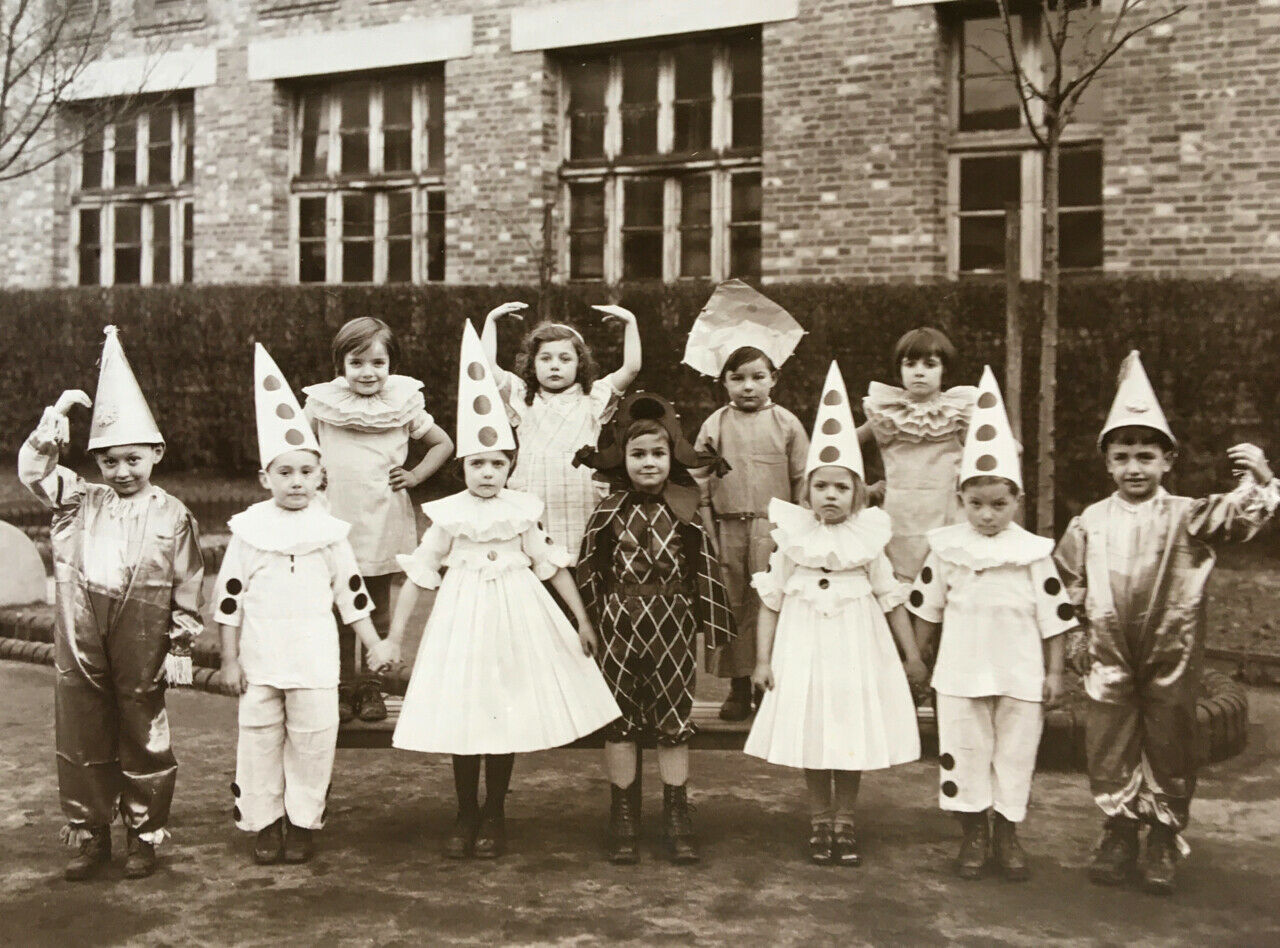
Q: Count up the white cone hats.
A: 6